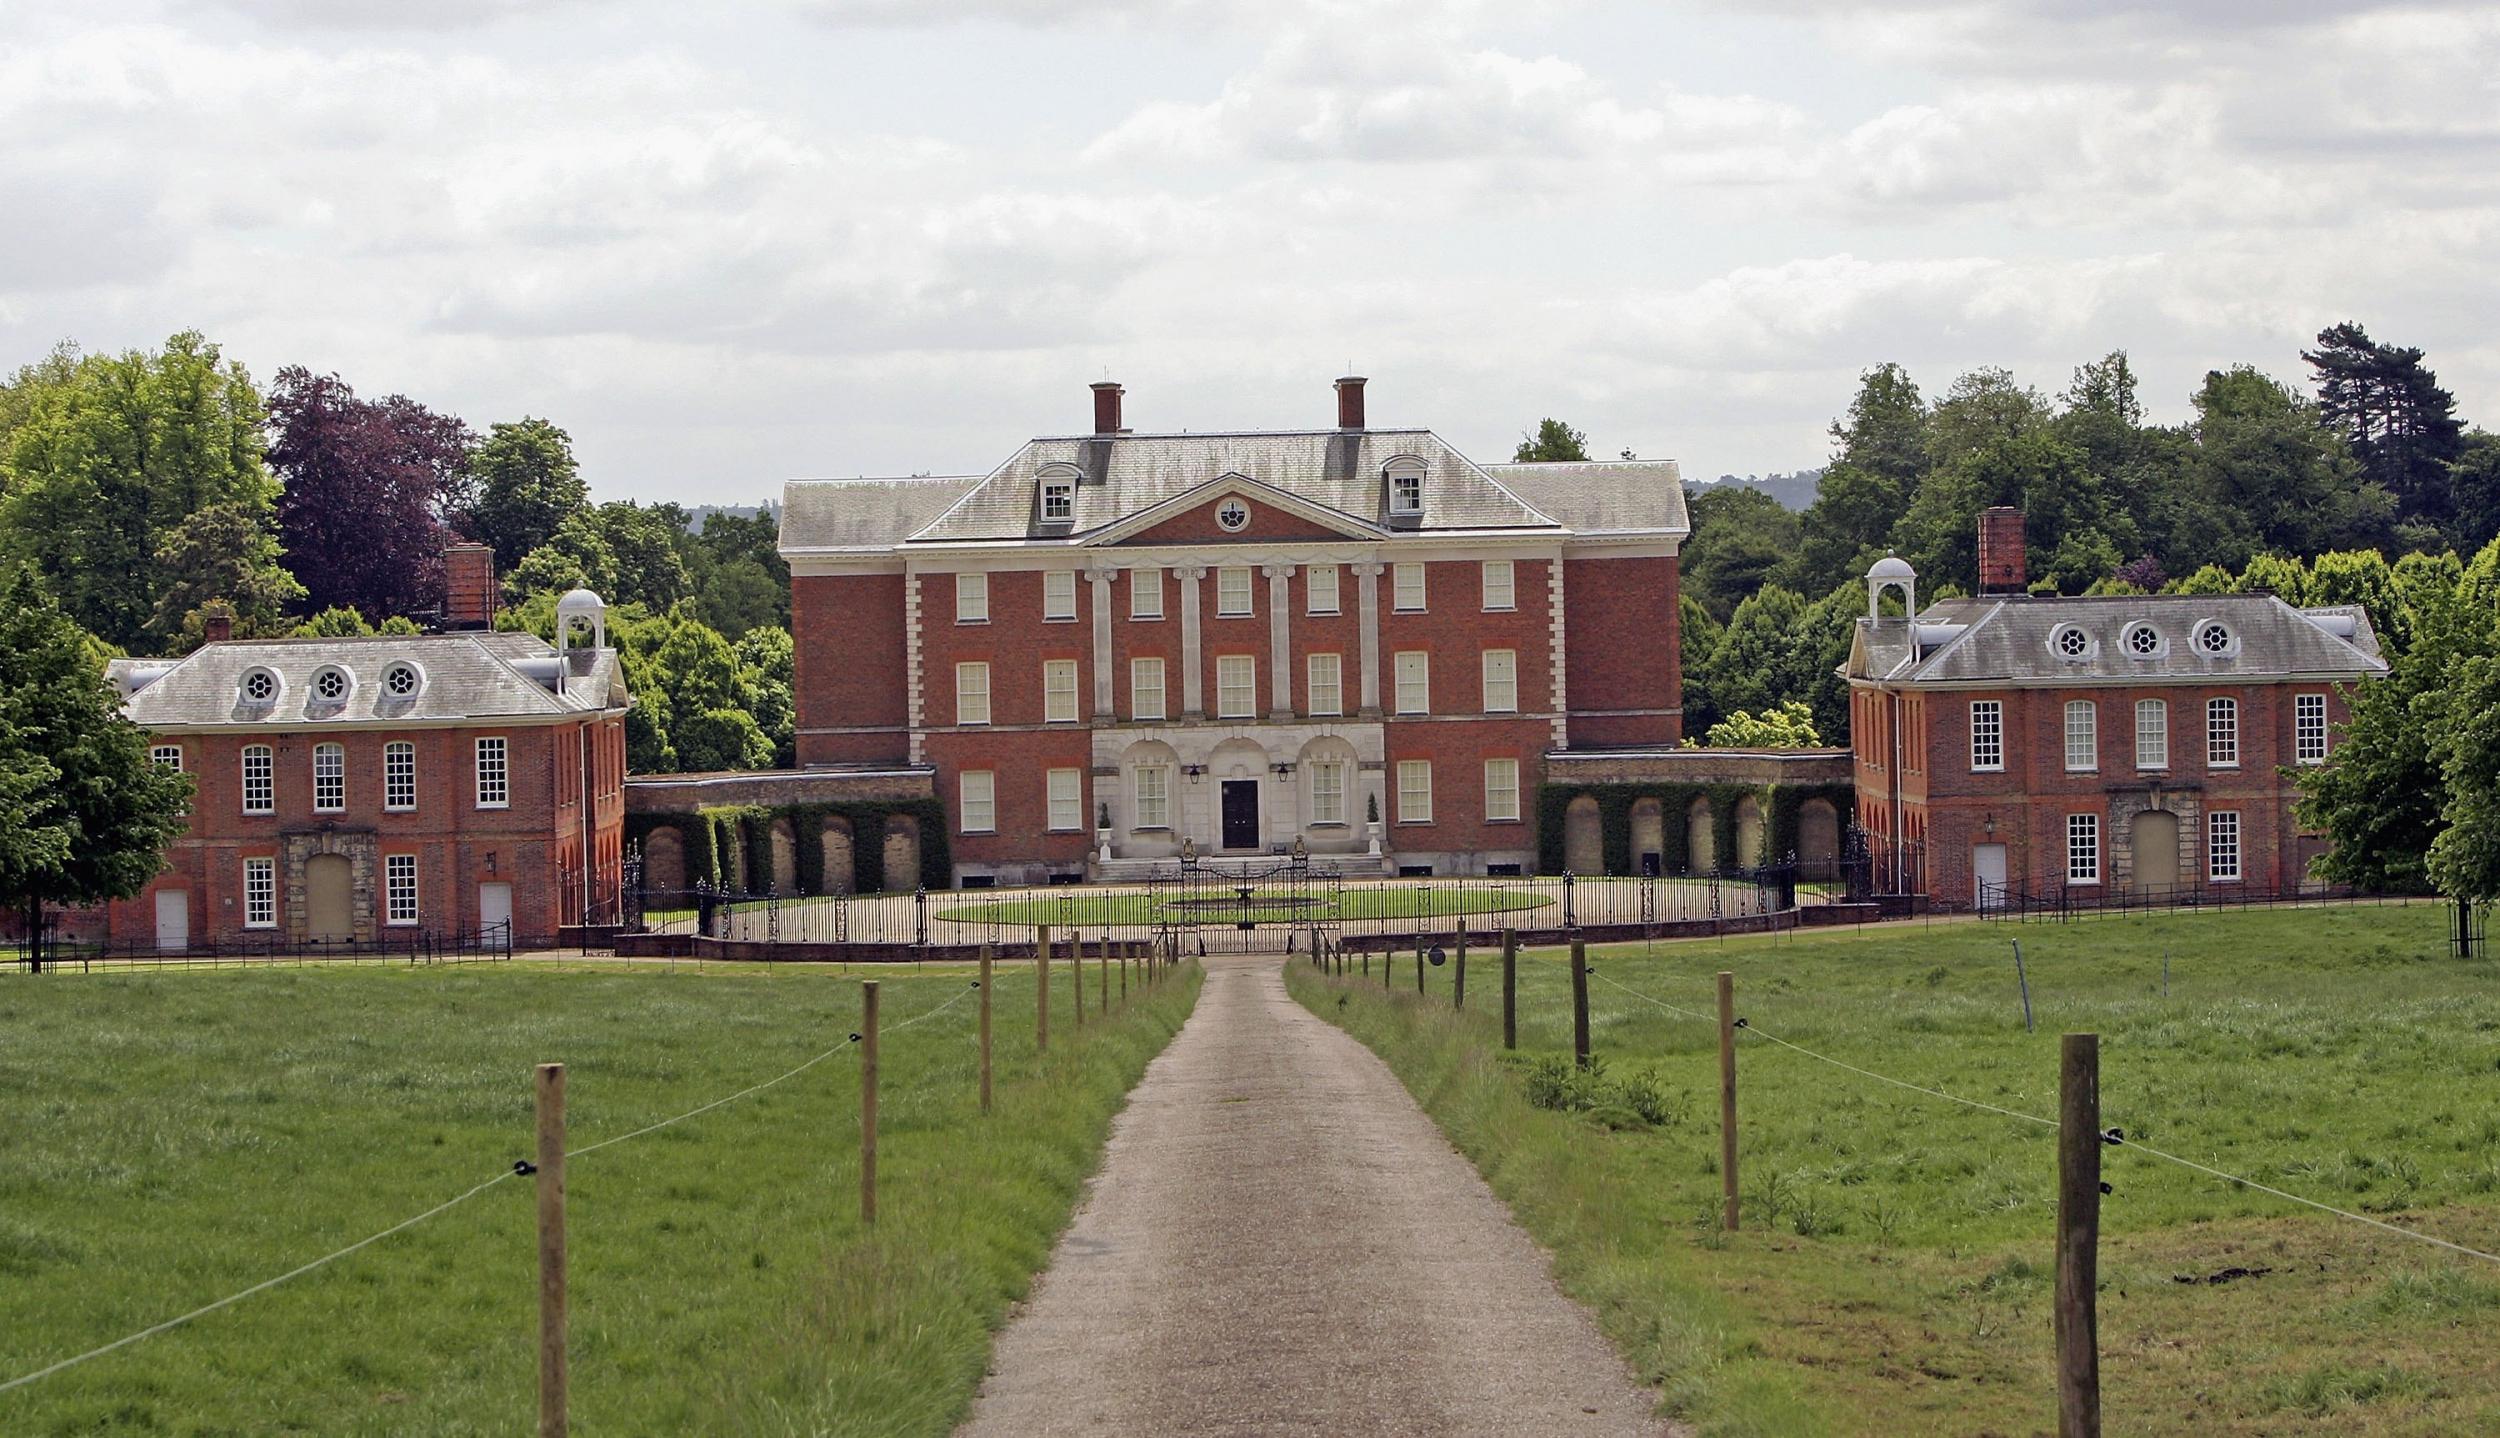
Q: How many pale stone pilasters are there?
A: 4